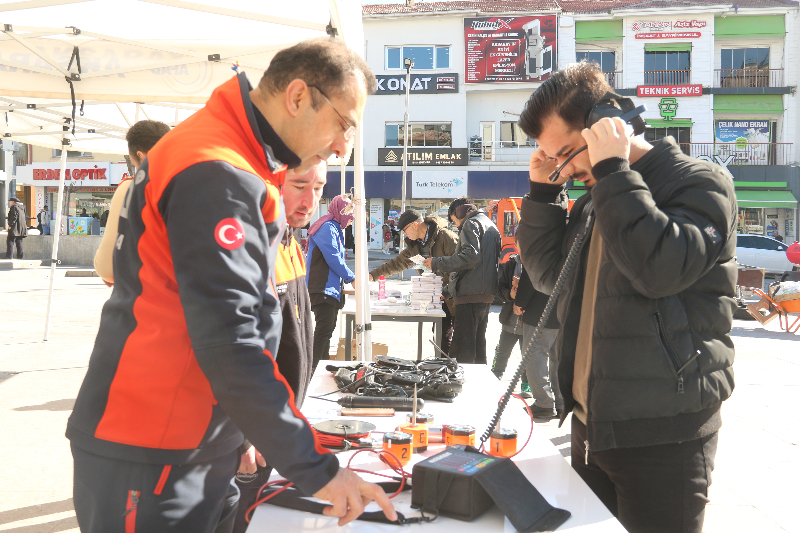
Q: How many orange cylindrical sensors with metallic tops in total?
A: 5